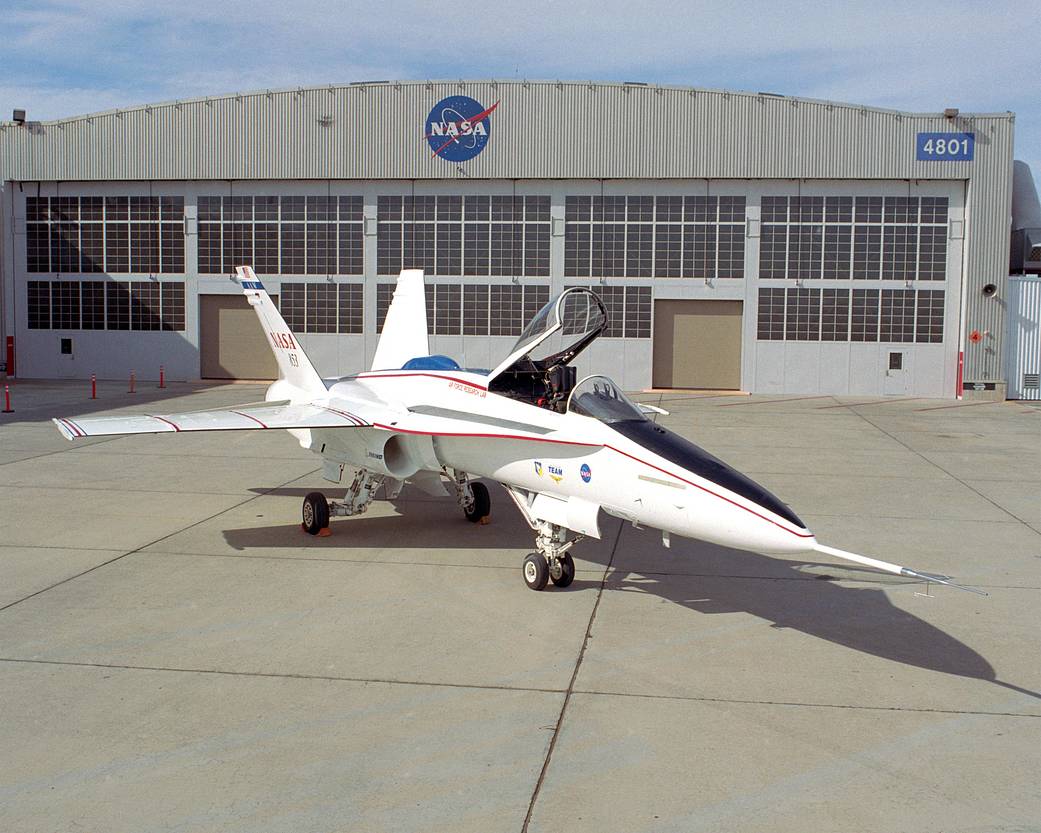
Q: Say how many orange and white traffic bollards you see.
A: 4